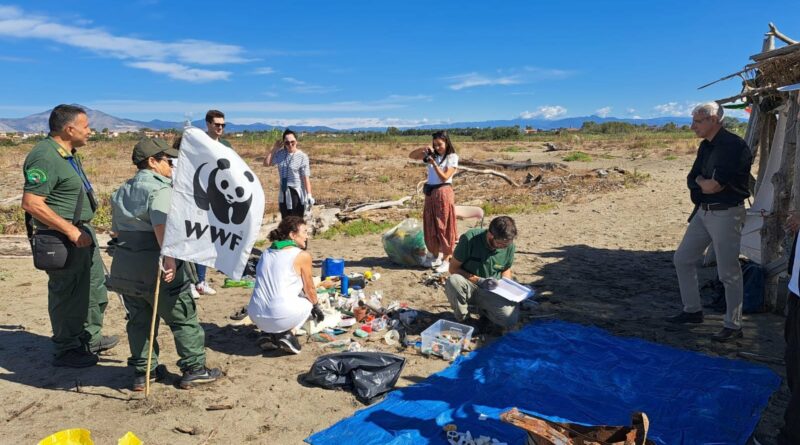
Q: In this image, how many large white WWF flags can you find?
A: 1